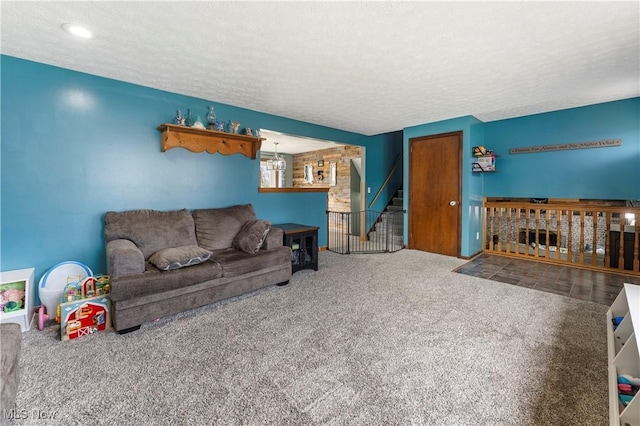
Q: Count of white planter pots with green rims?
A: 0